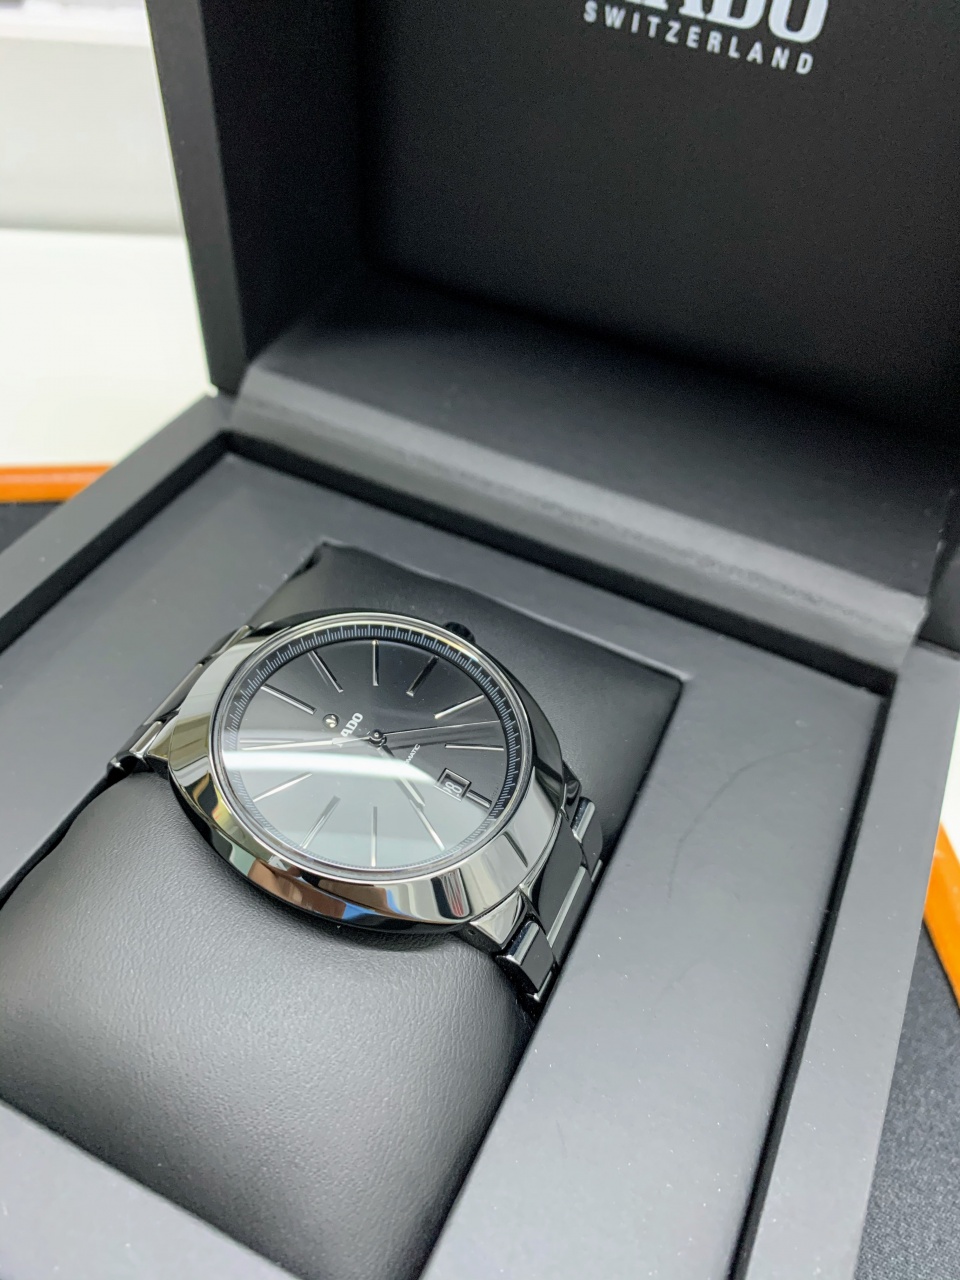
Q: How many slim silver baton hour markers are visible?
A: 12